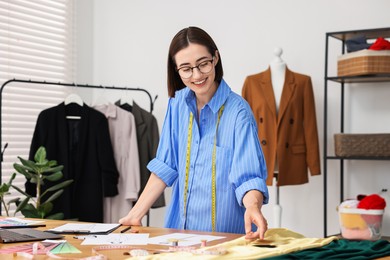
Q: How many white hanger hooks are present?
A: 3